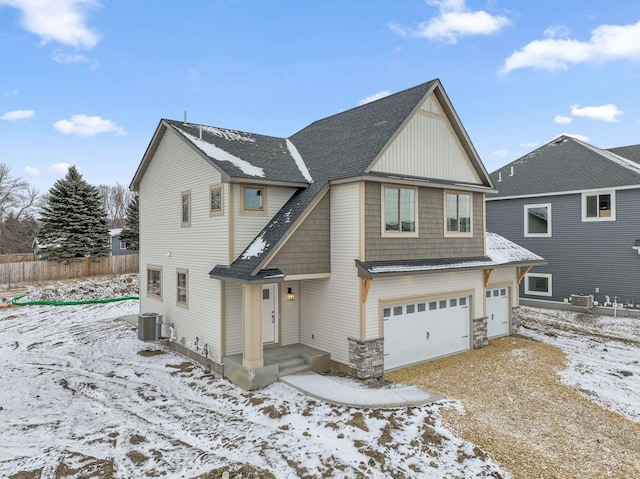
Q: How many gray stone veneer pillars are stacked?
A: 3